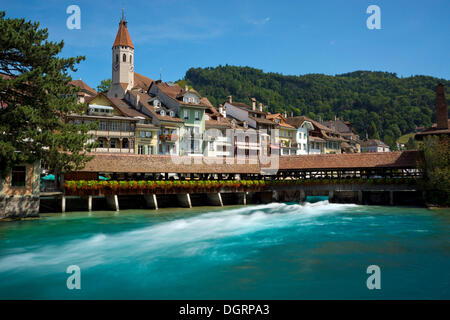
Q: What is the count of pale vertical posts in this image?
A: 7